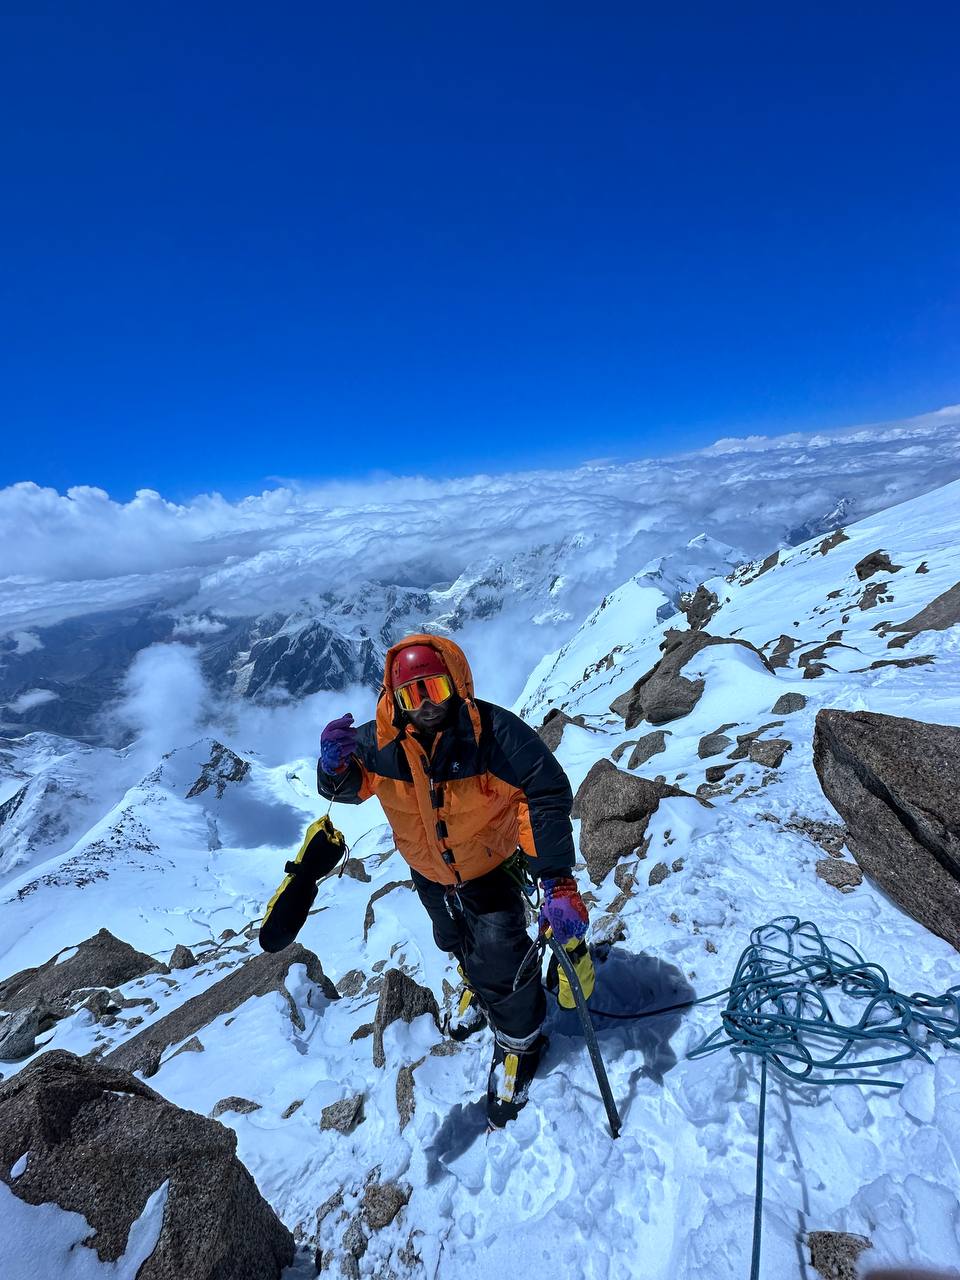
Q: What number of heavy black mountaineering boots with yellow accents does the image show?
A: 2